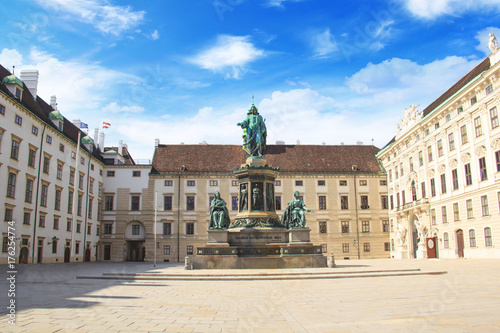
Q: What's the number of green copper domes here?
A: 3